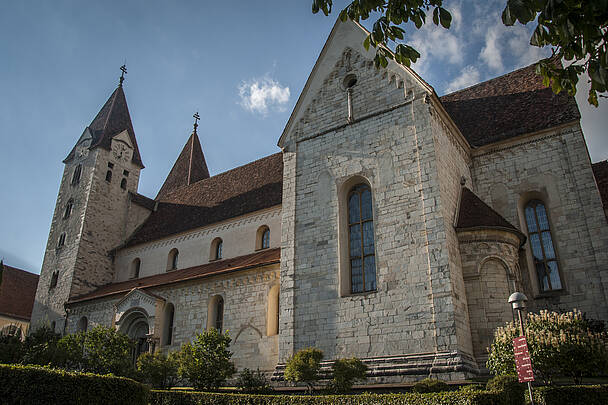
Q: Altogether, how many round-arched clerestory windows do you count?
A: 4